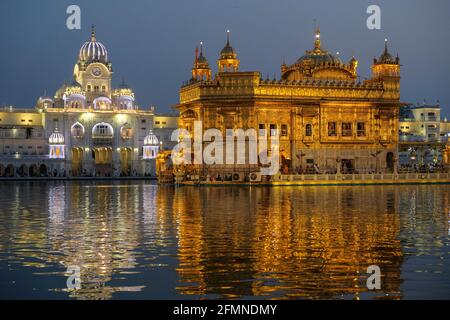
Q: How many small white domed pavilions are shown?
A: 2